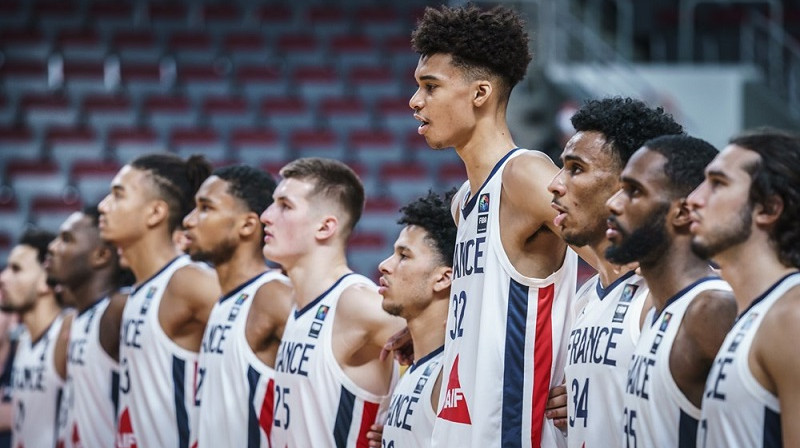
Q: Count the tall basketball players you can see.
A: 1